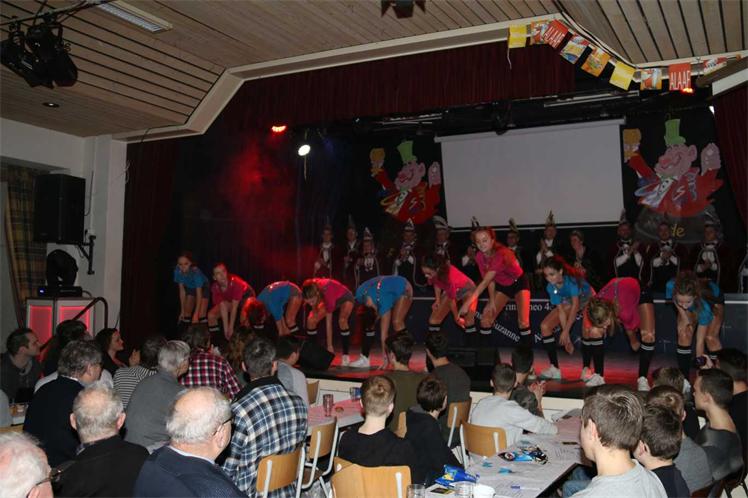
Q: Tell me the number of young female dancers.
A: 10